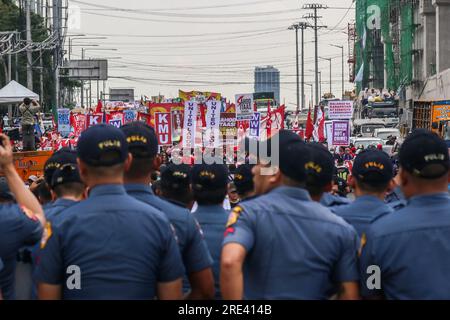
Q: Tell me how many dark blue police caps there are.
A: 11